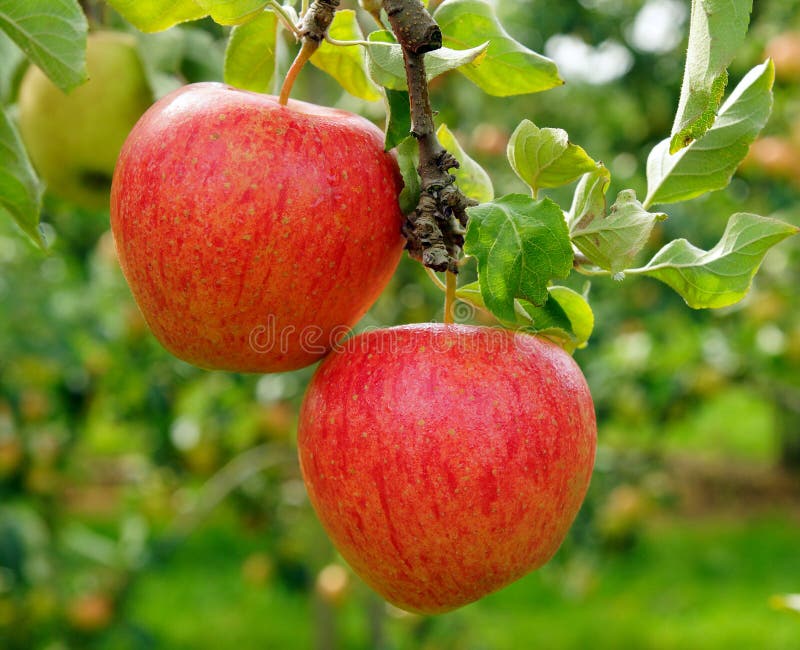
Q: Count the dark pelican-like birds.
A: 0